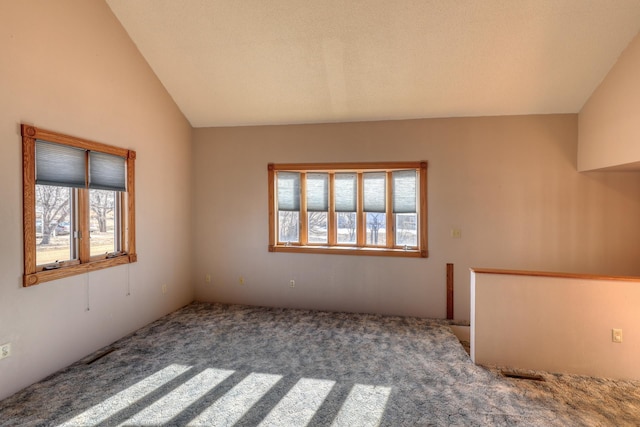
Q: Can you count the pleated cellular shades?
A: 7